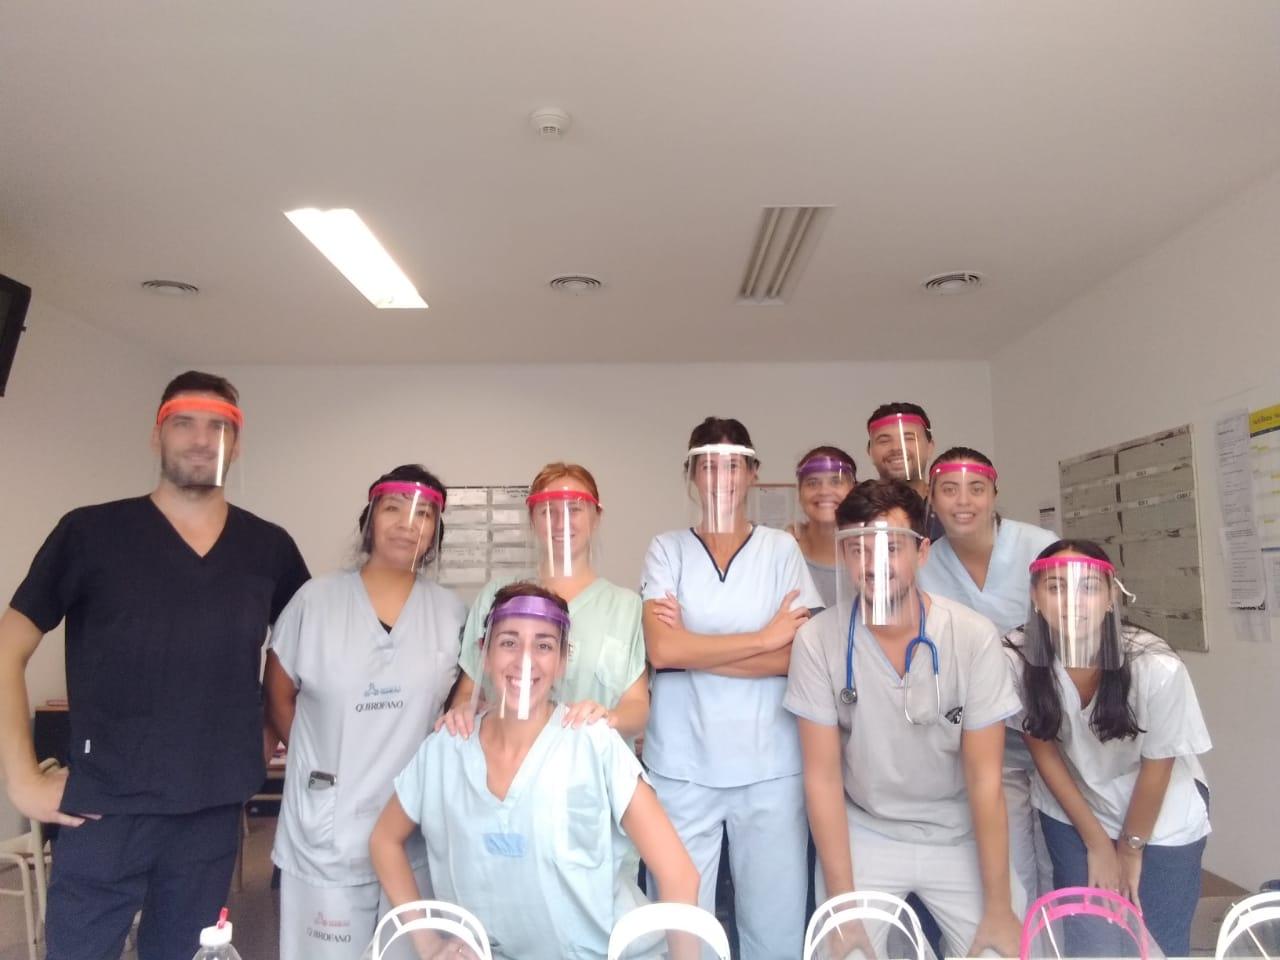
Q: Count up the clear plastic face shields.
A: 15